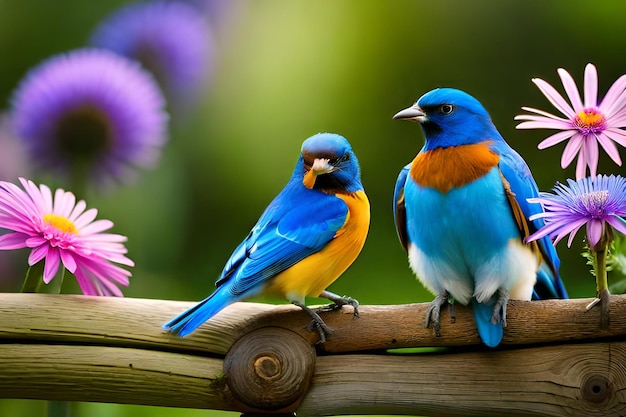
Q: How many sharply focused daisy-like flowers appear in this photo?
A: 3